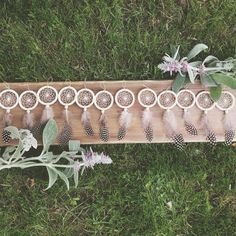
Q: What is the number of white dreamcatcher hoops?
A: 12